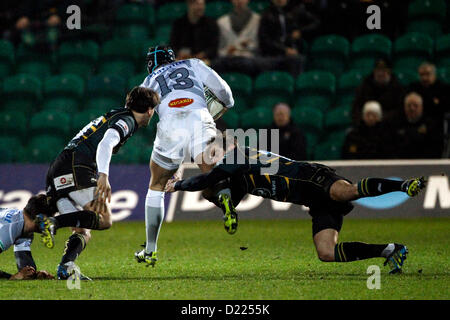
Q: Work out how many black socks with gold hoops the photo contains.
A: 4